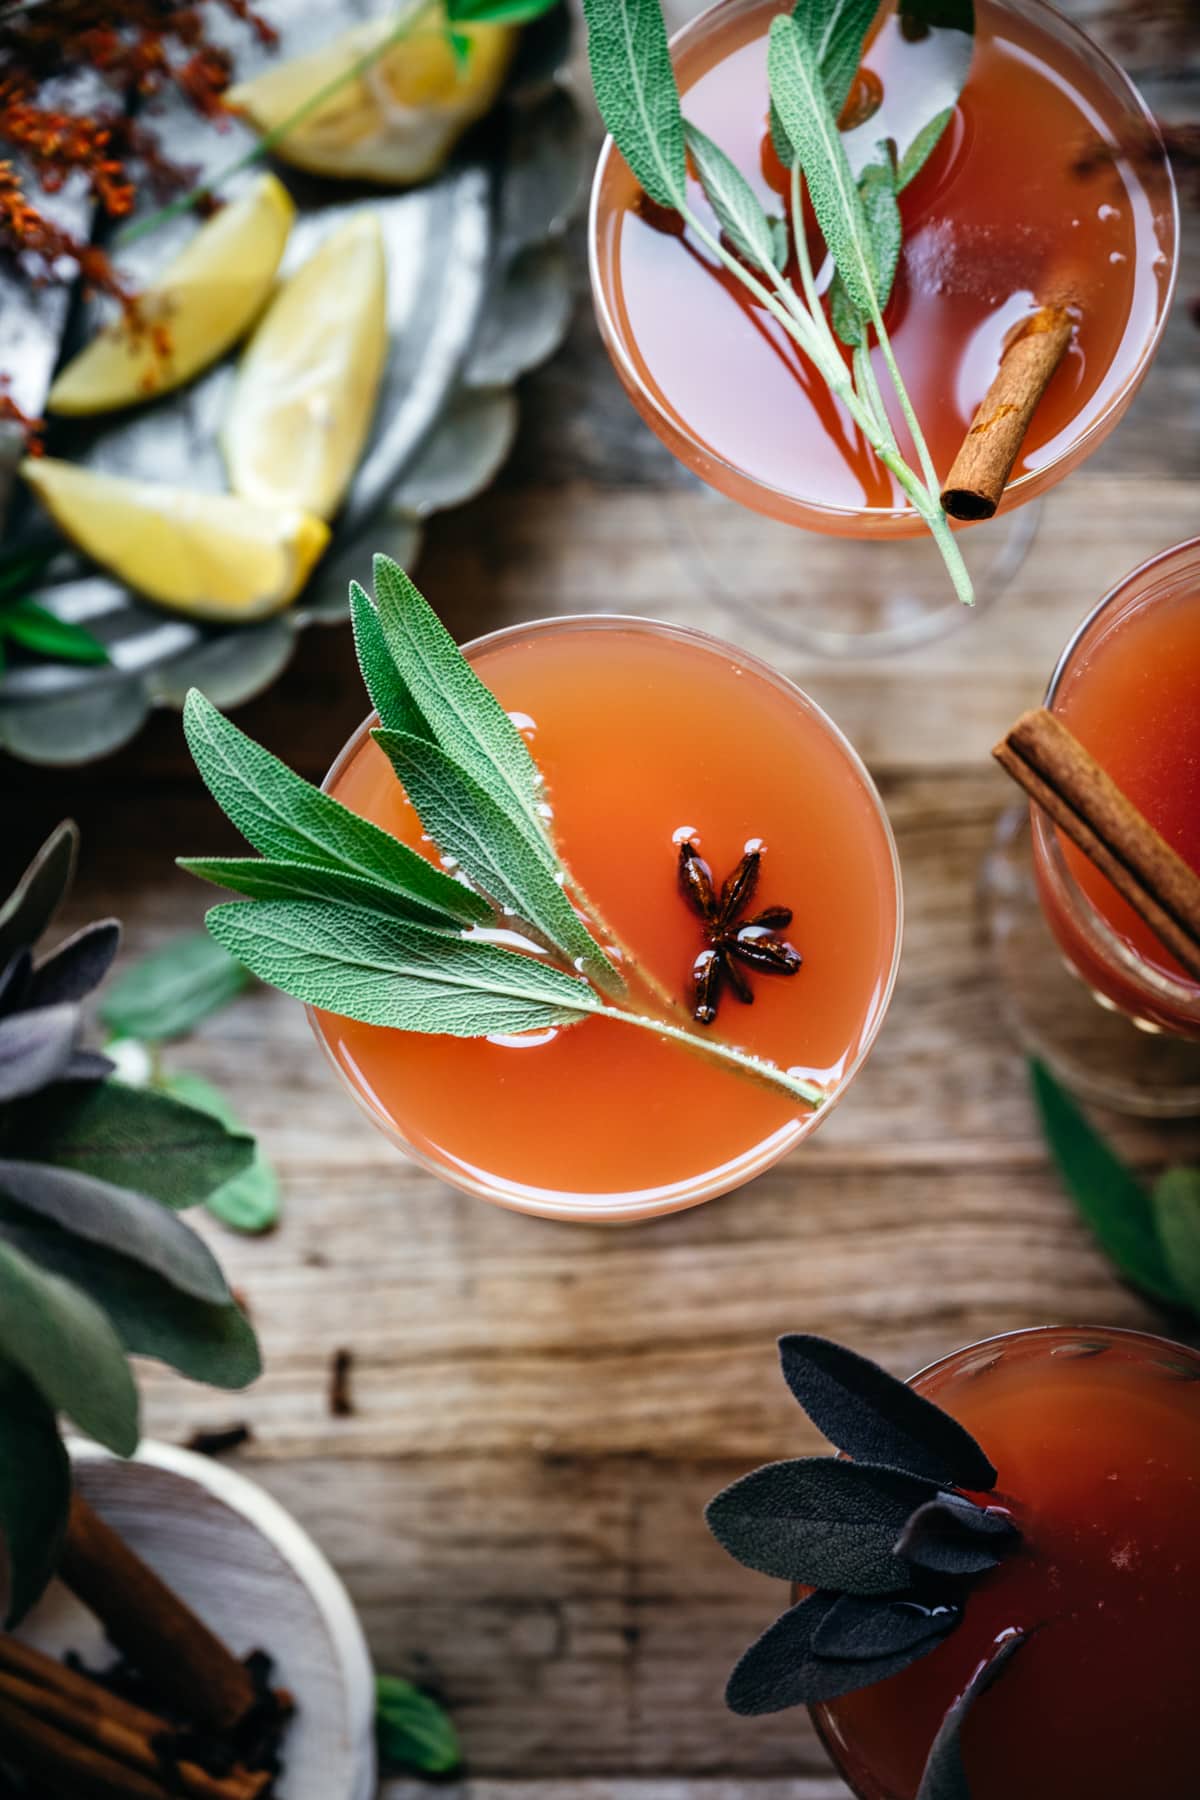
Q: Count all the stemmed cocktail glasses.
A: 4